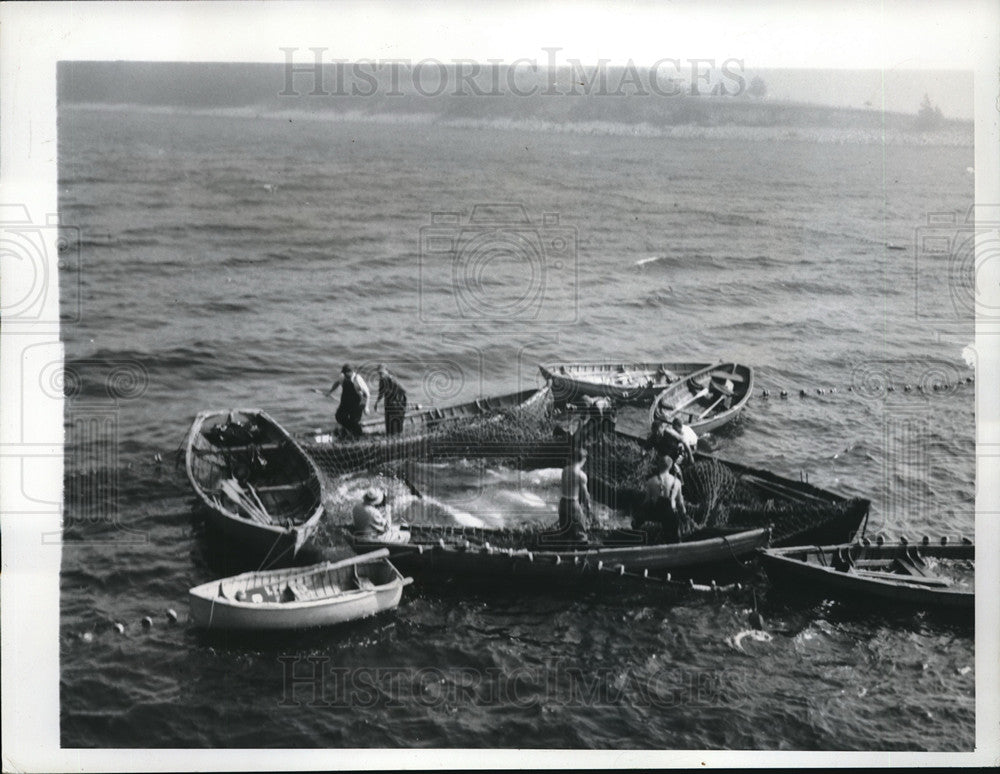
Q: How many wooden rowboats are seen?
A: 8